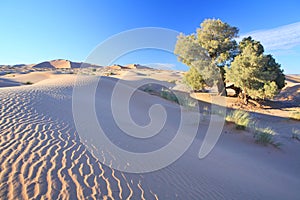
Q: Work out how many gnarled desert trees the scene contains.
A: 2